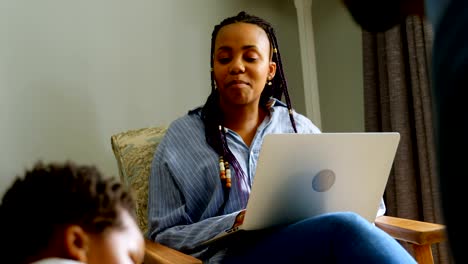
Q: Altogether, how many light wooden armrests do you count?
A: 2